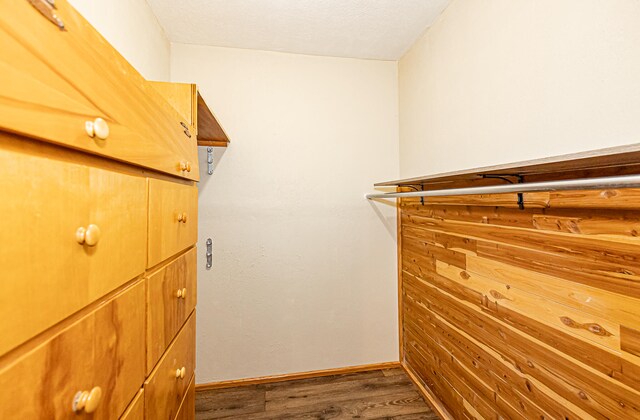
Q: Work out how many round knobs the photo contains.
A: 7